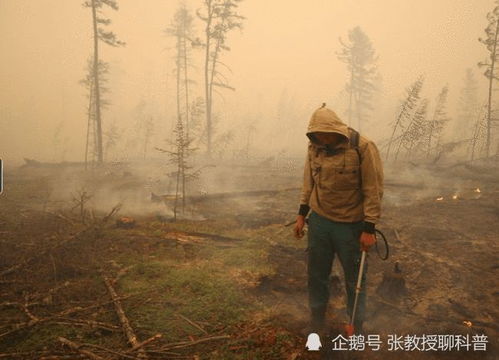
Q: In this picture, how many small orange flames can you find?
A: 4